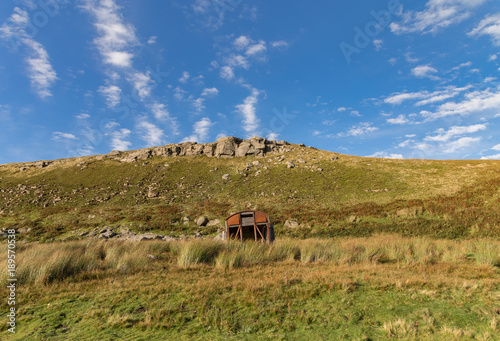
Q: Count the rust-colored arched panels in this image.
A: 2